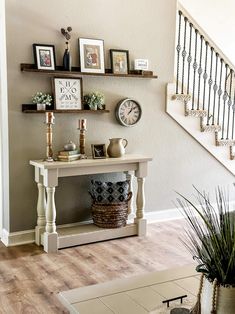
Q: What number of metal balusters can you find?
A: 12